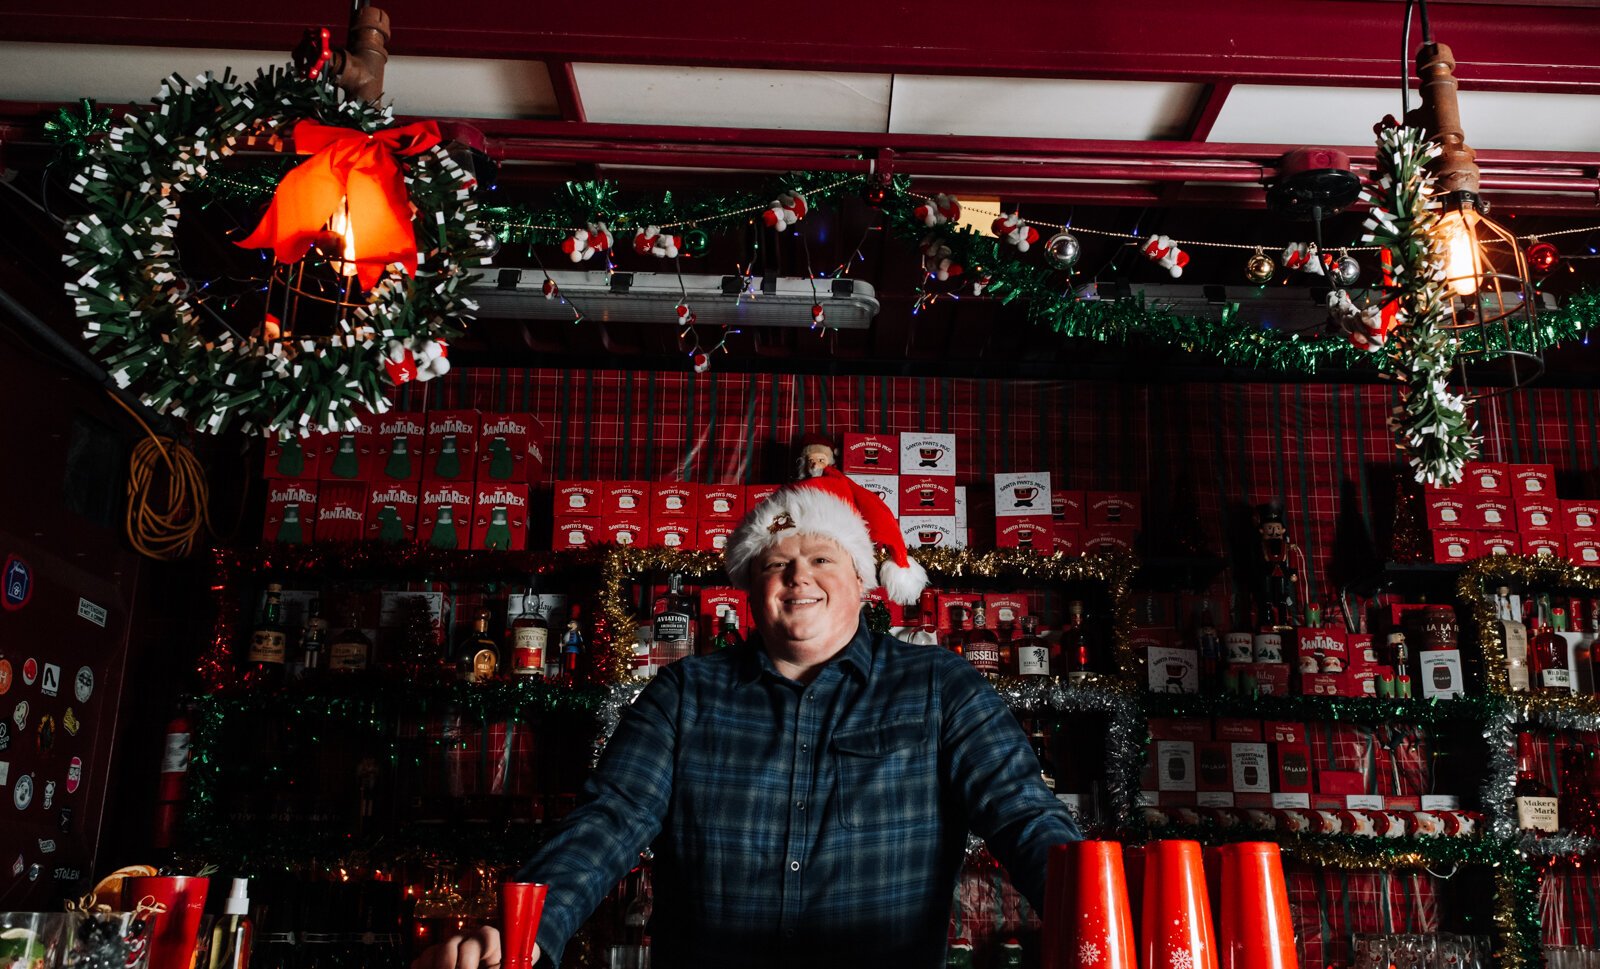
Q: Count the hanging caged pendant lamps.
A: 2